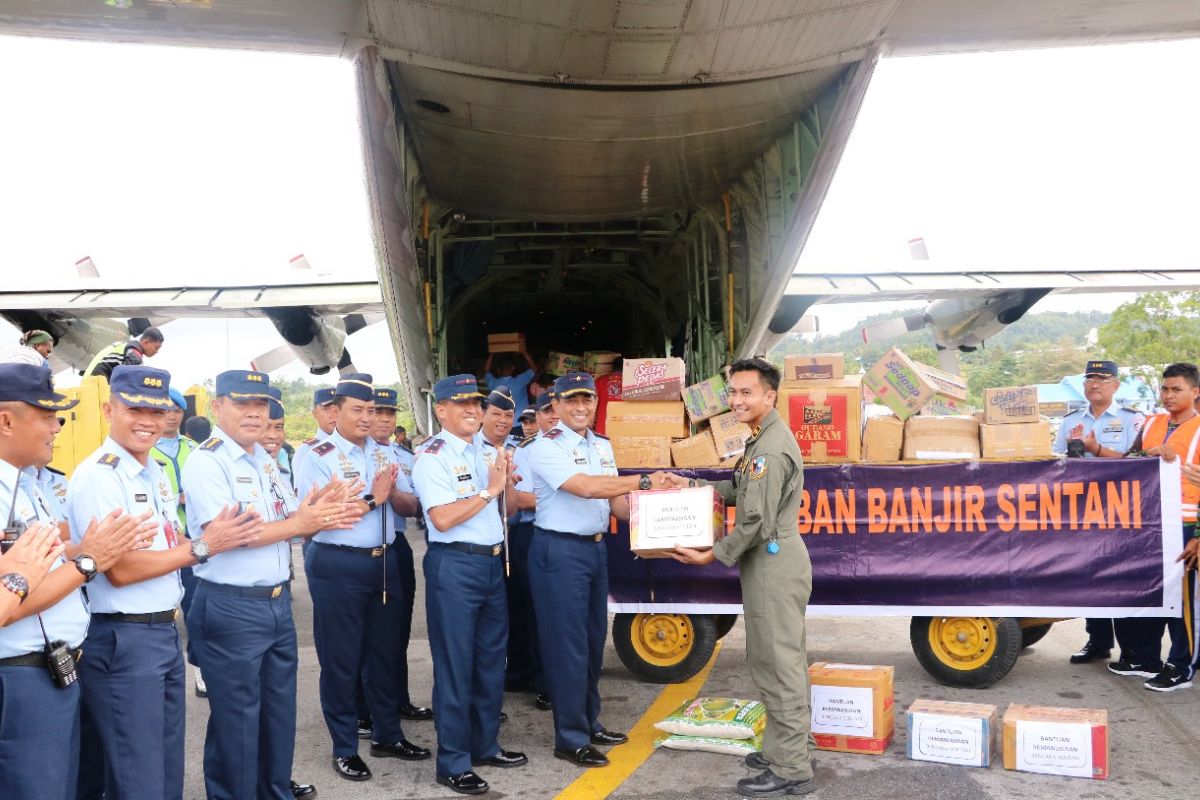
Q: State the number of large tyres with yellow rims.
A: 2